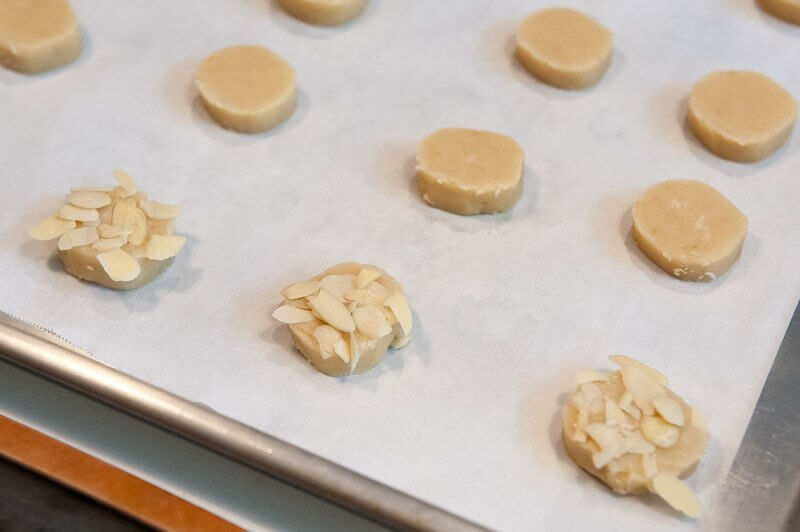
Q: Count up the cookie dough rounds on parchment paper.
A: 11